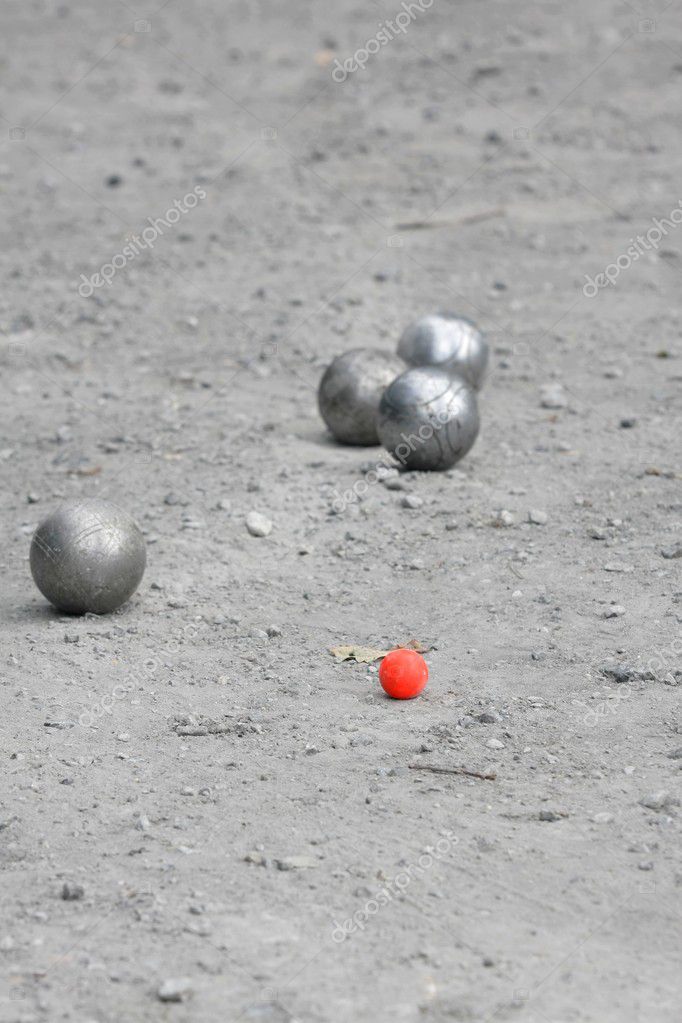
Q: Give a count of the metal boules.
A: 4